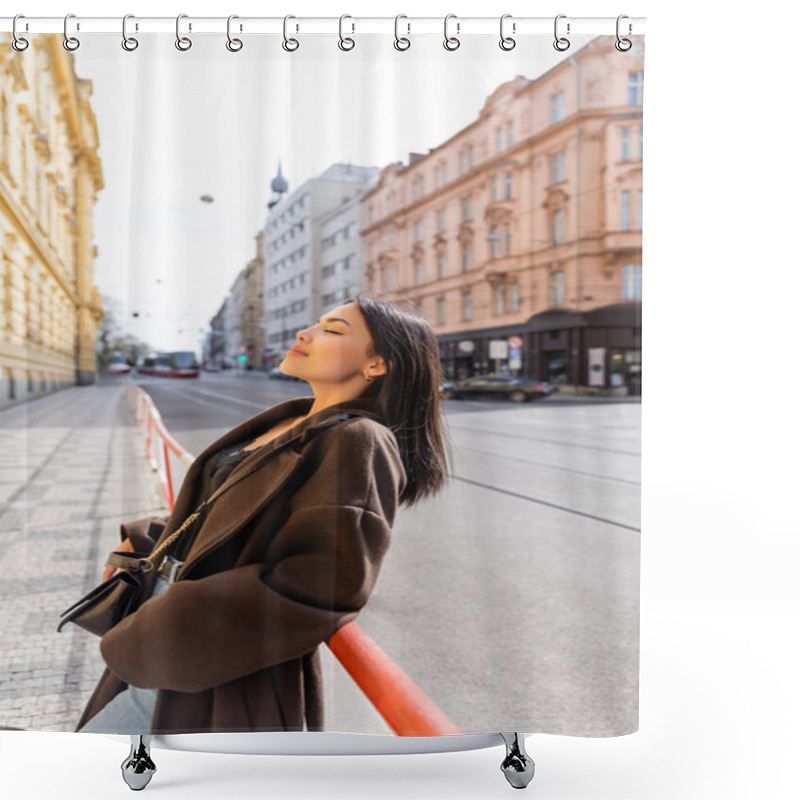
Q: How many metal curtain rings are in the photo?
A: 12